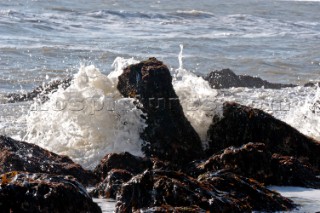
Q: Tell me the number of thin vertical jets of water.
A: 1